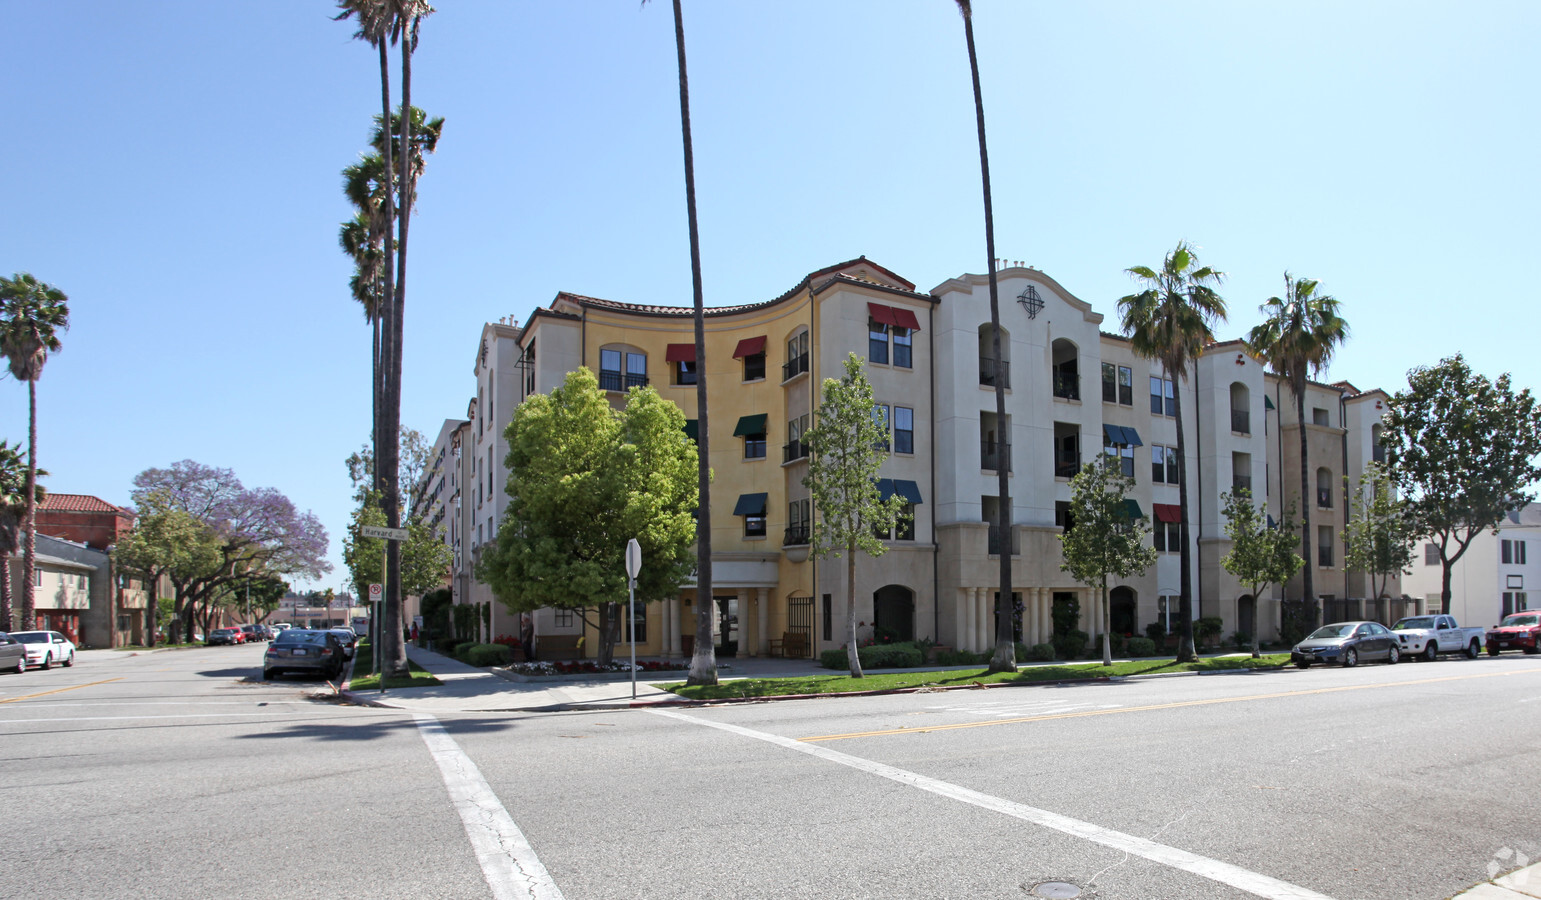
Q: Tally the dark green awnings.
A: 4